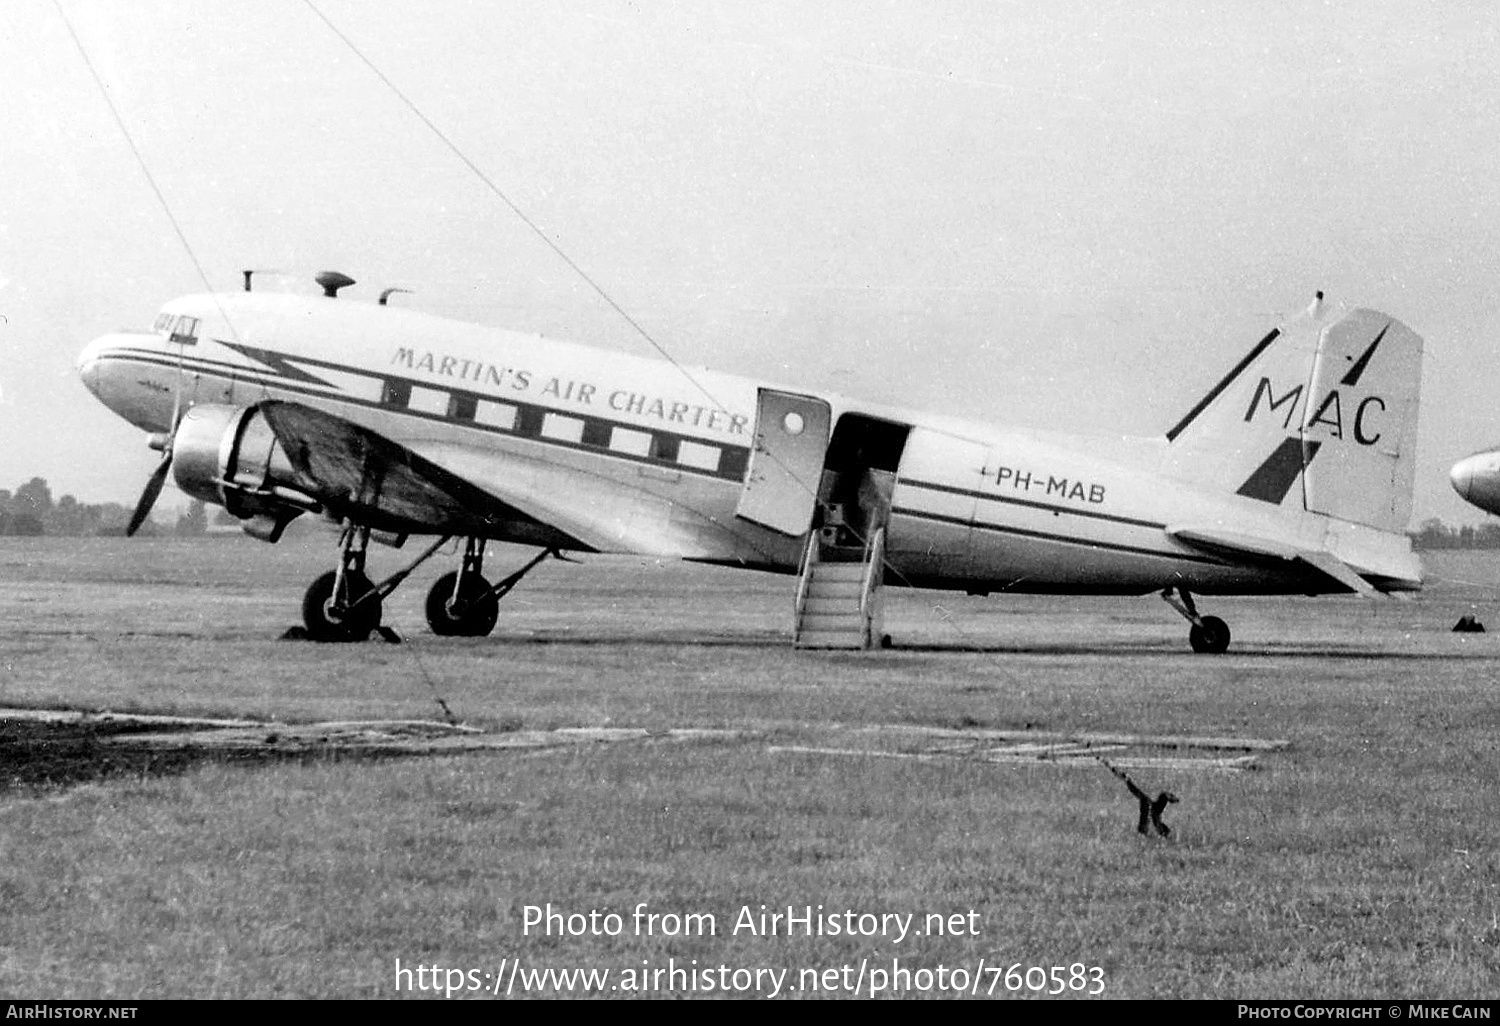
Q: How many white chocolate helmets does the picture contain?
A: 0